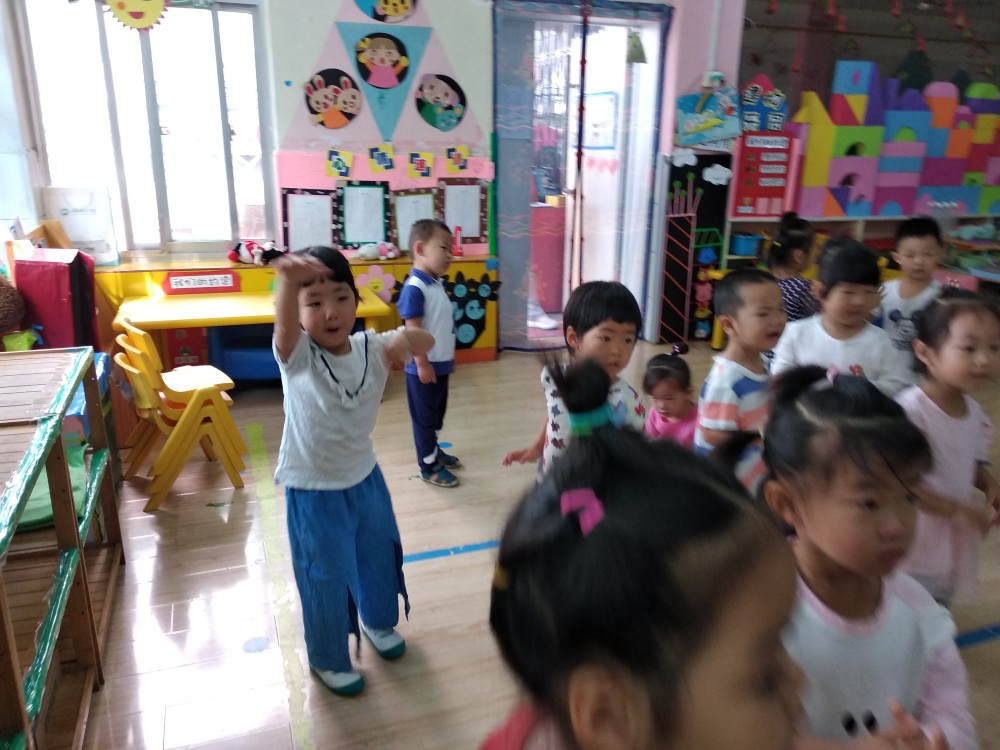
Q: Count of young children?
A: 11